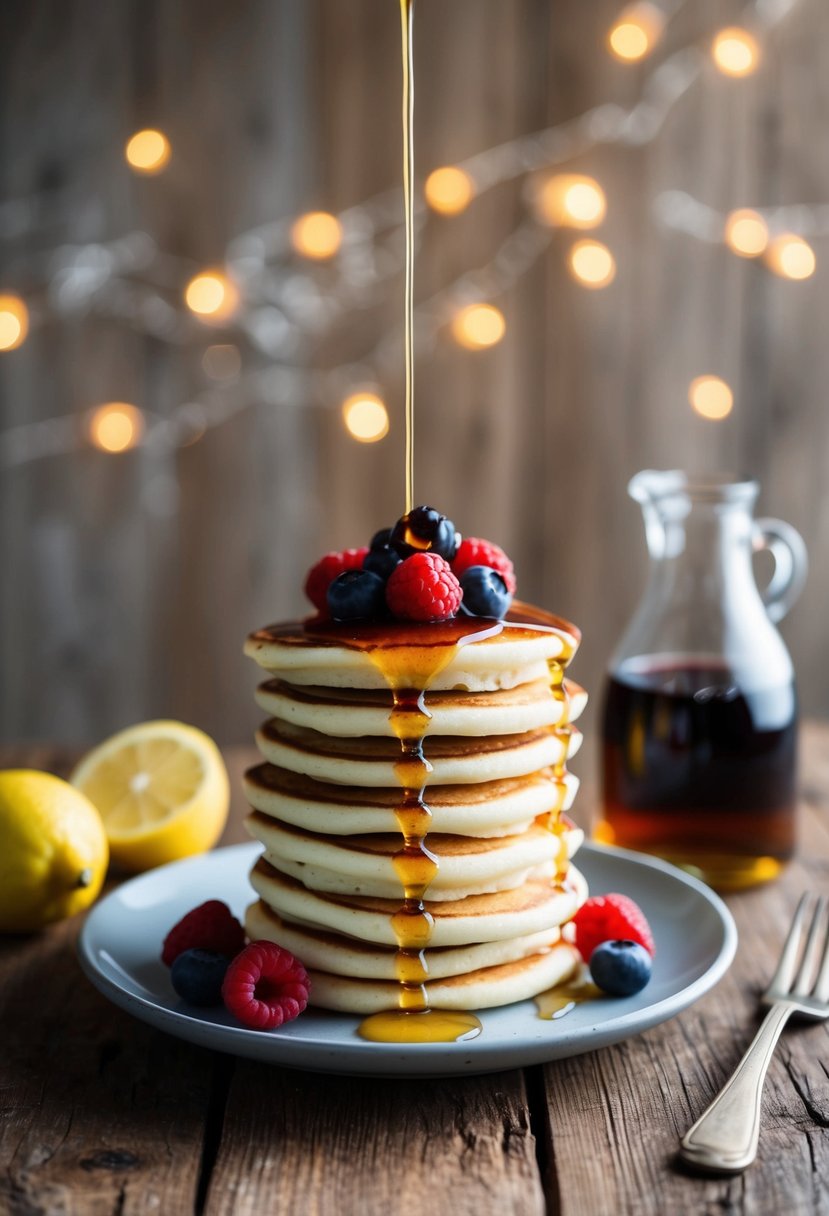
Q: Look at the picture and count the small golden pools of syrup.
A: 2